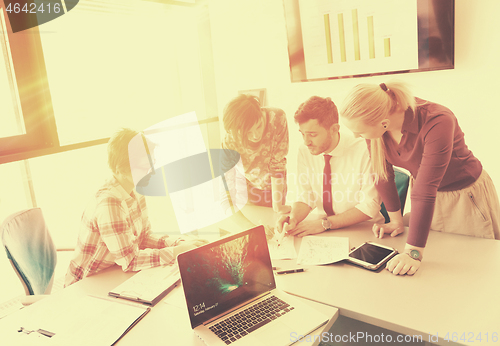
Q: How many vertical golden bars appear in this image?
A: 5